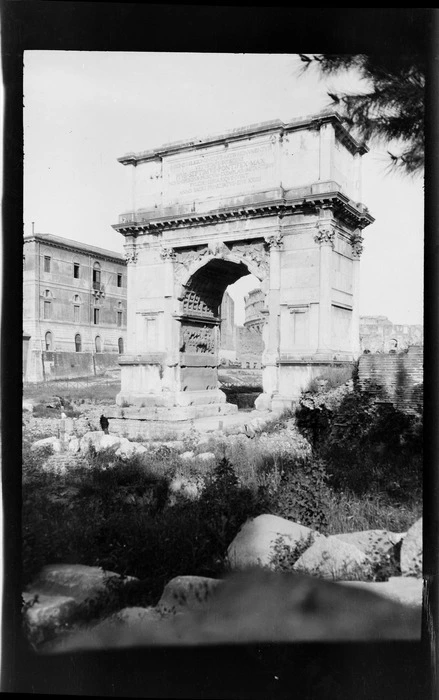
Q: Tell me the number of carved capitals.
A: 5